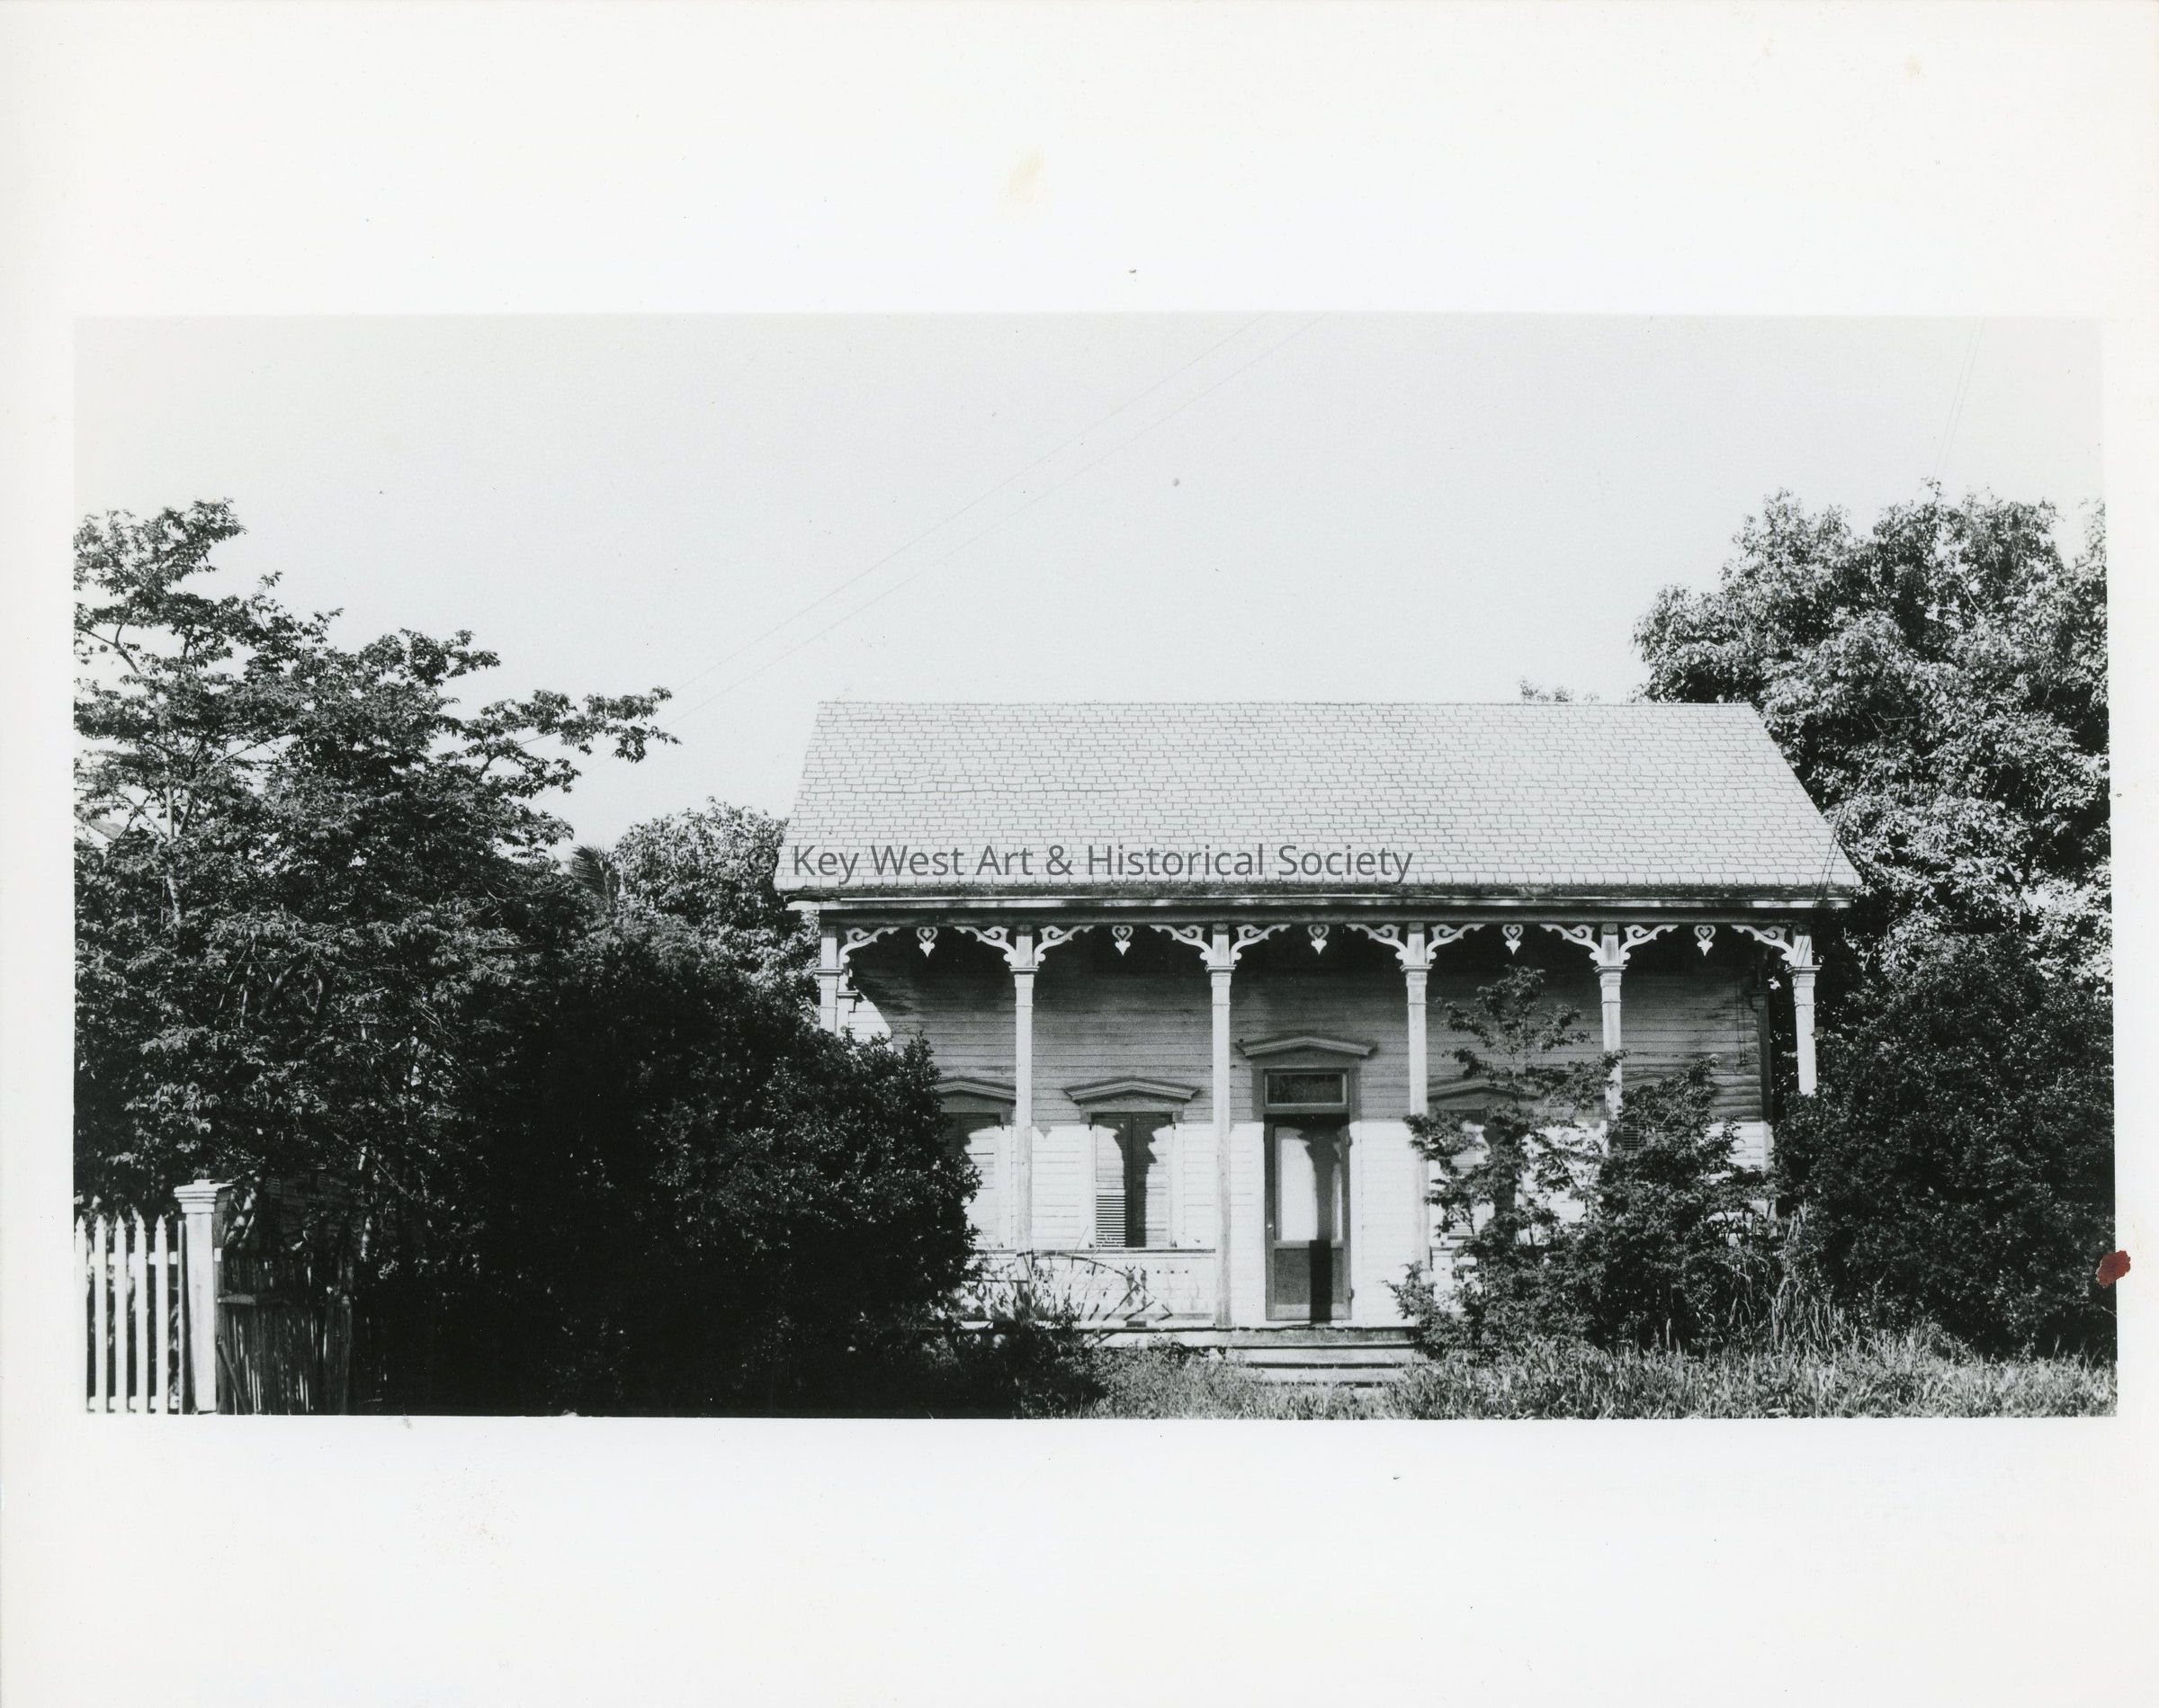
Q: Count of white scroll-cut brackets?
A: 10